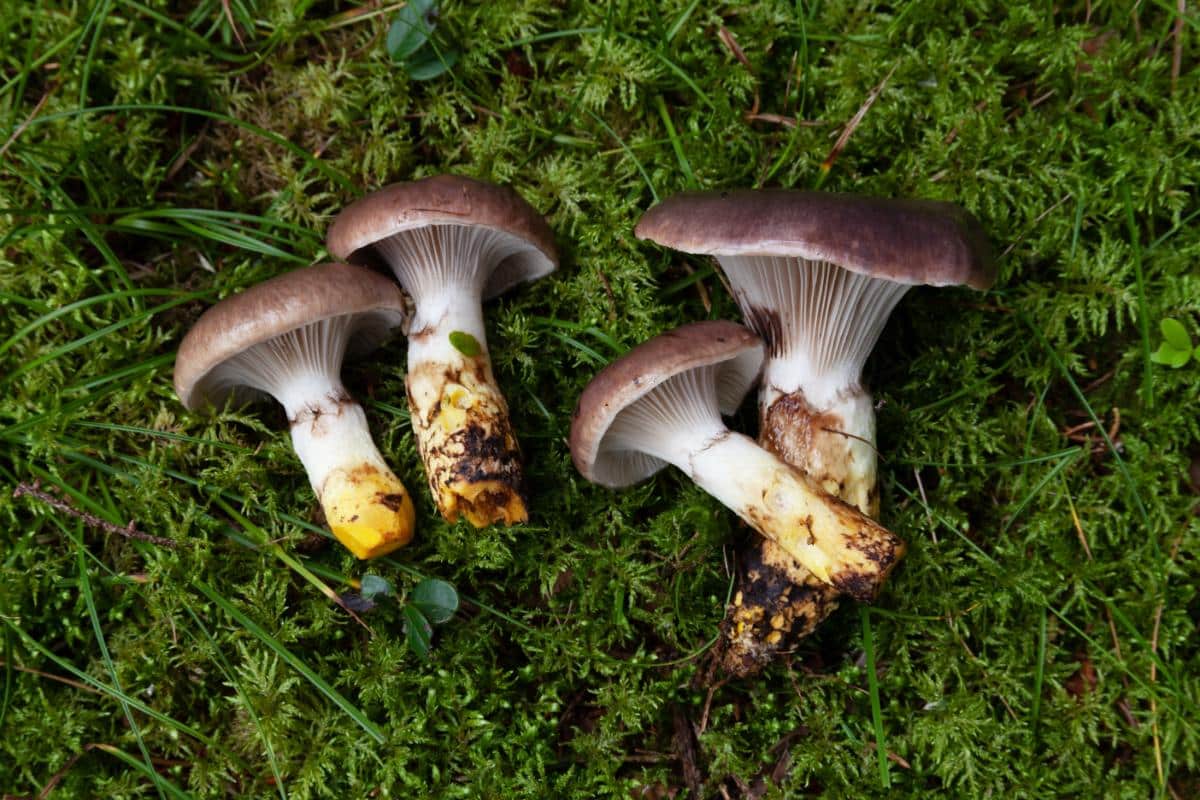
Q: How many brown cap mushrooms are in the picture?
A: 4